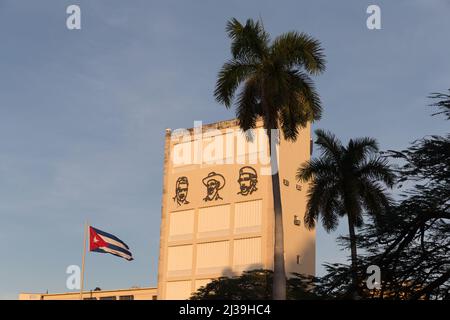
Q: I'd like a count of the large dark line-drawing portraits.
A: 3